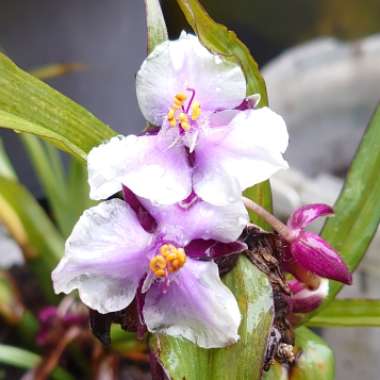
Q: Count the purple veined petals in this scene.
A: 6